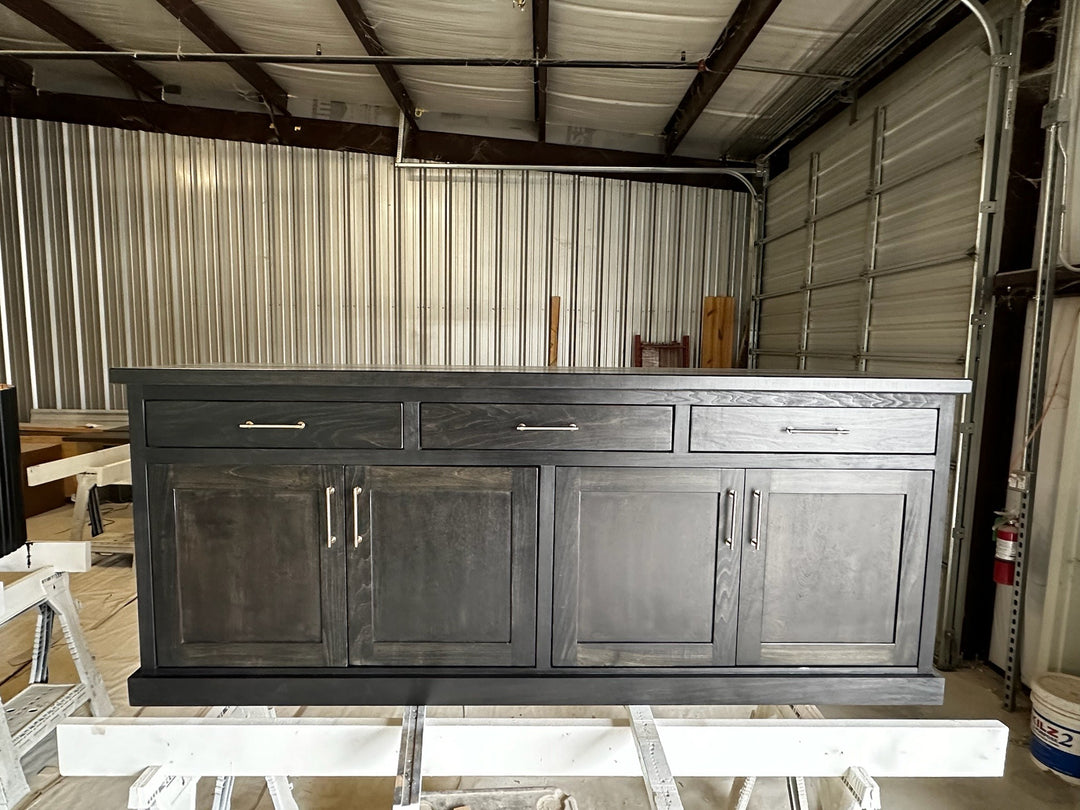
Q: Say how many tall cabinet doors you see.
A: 4